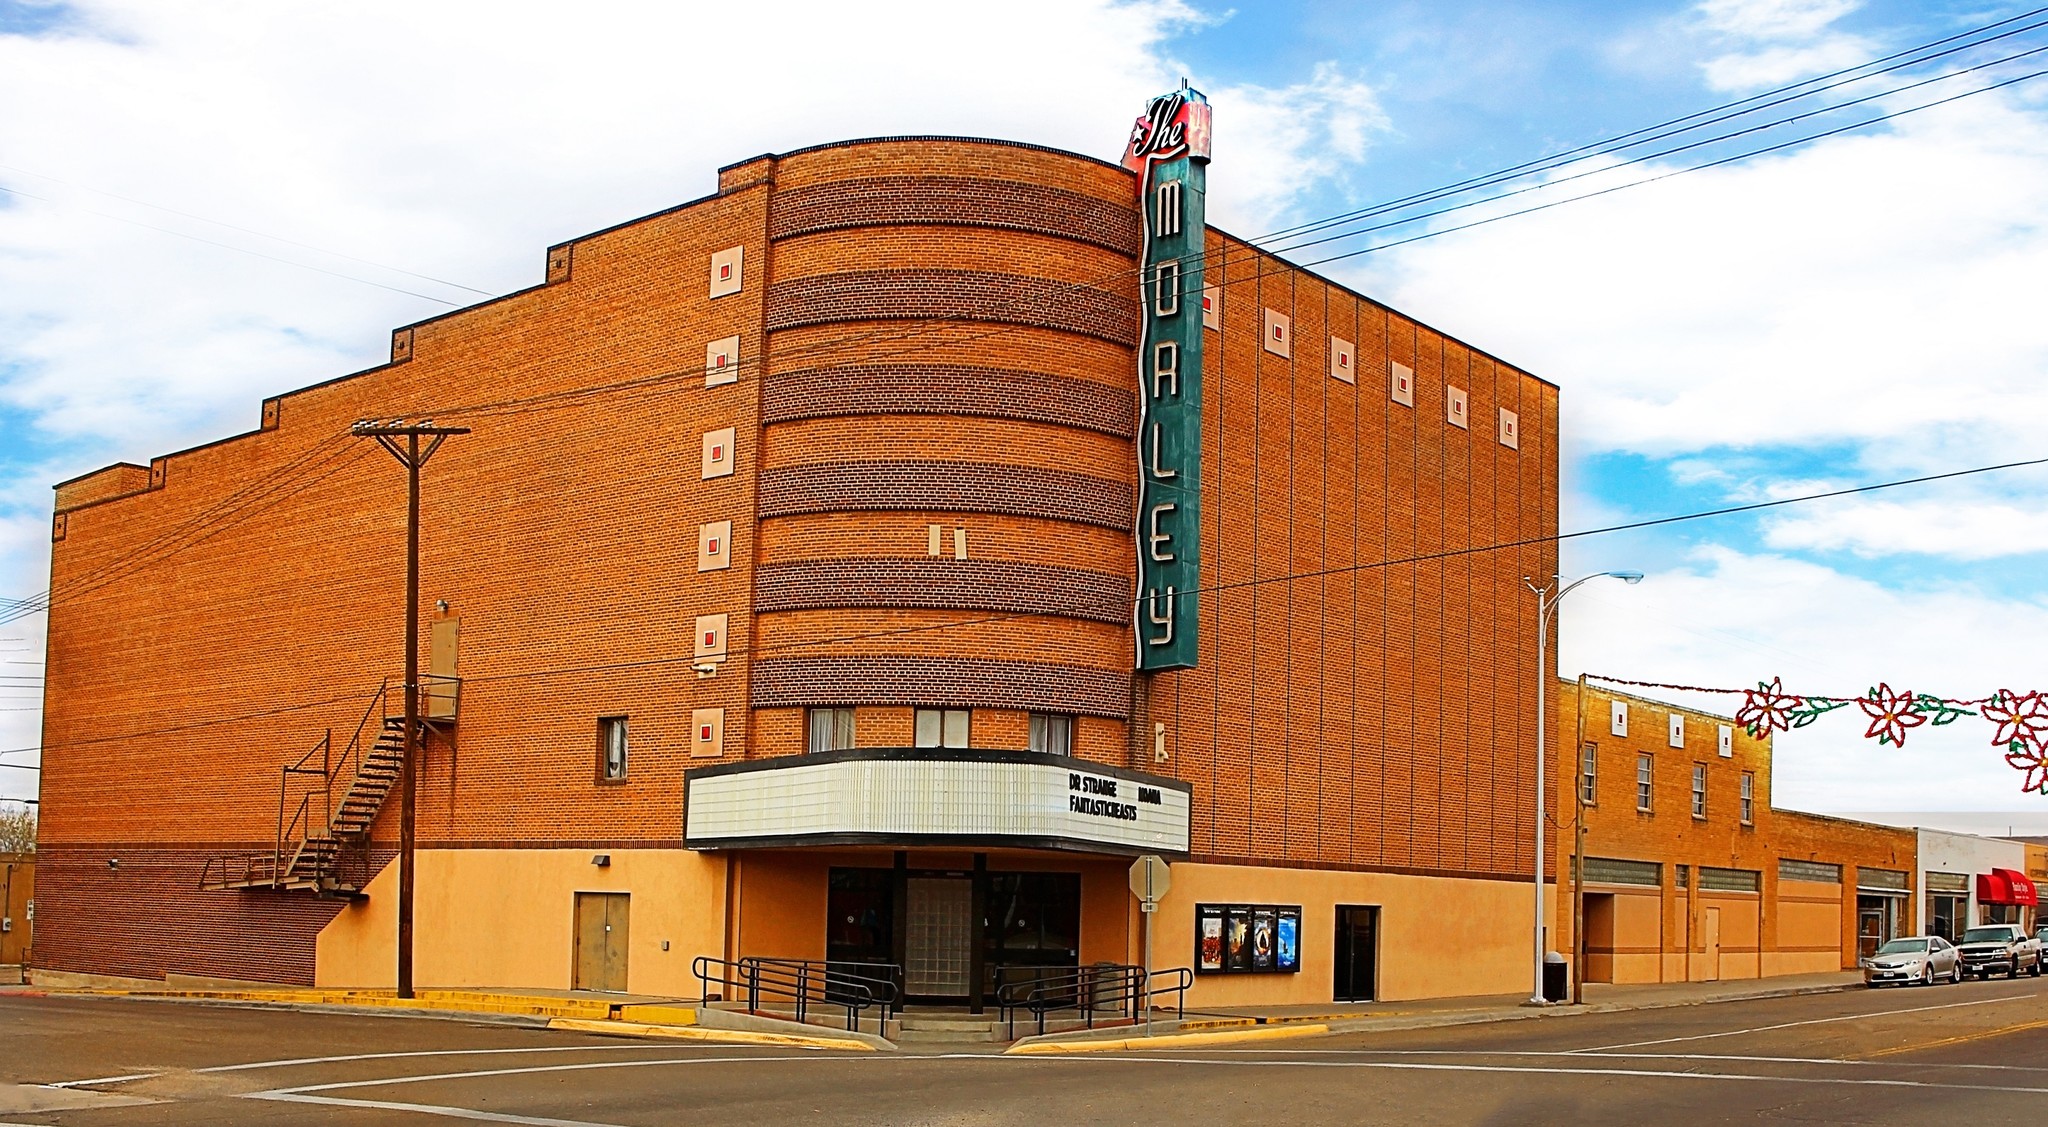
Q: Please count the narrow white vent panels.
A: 2